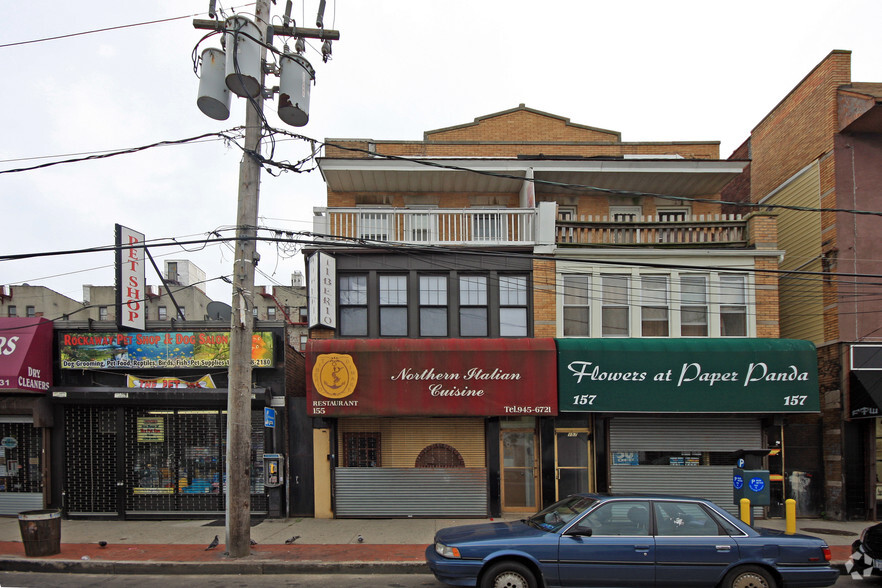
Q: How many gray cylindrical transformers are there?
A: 3